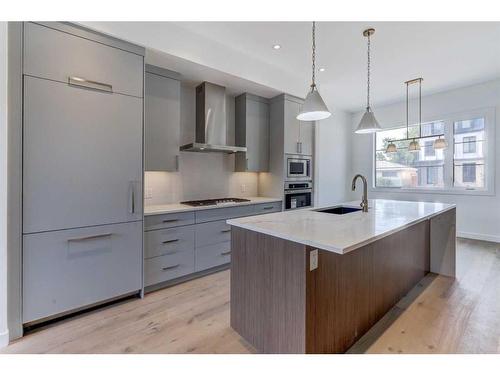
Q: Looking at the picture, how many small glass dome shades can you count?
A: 3